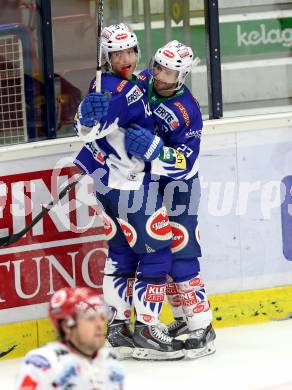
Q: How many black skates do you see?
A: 4